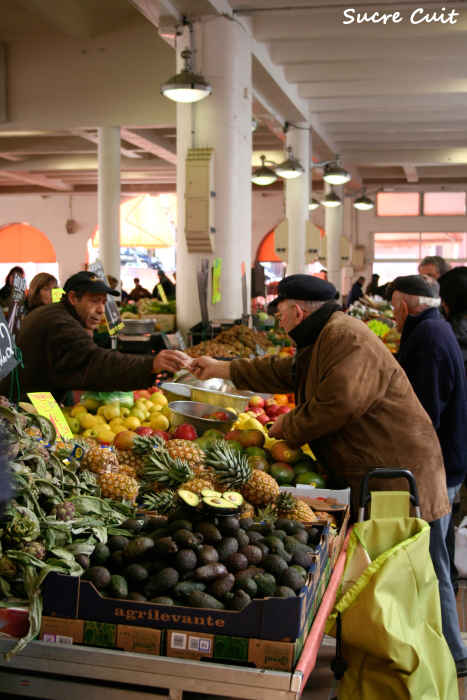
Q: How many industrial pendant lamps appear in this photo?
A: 7